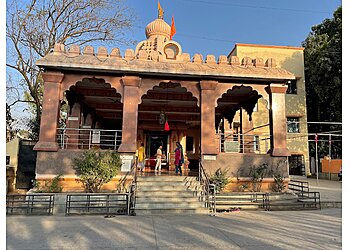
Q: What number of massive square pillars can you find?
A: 4